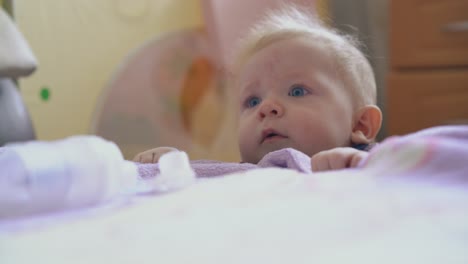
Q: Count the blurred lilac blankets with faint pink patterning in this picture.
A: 1